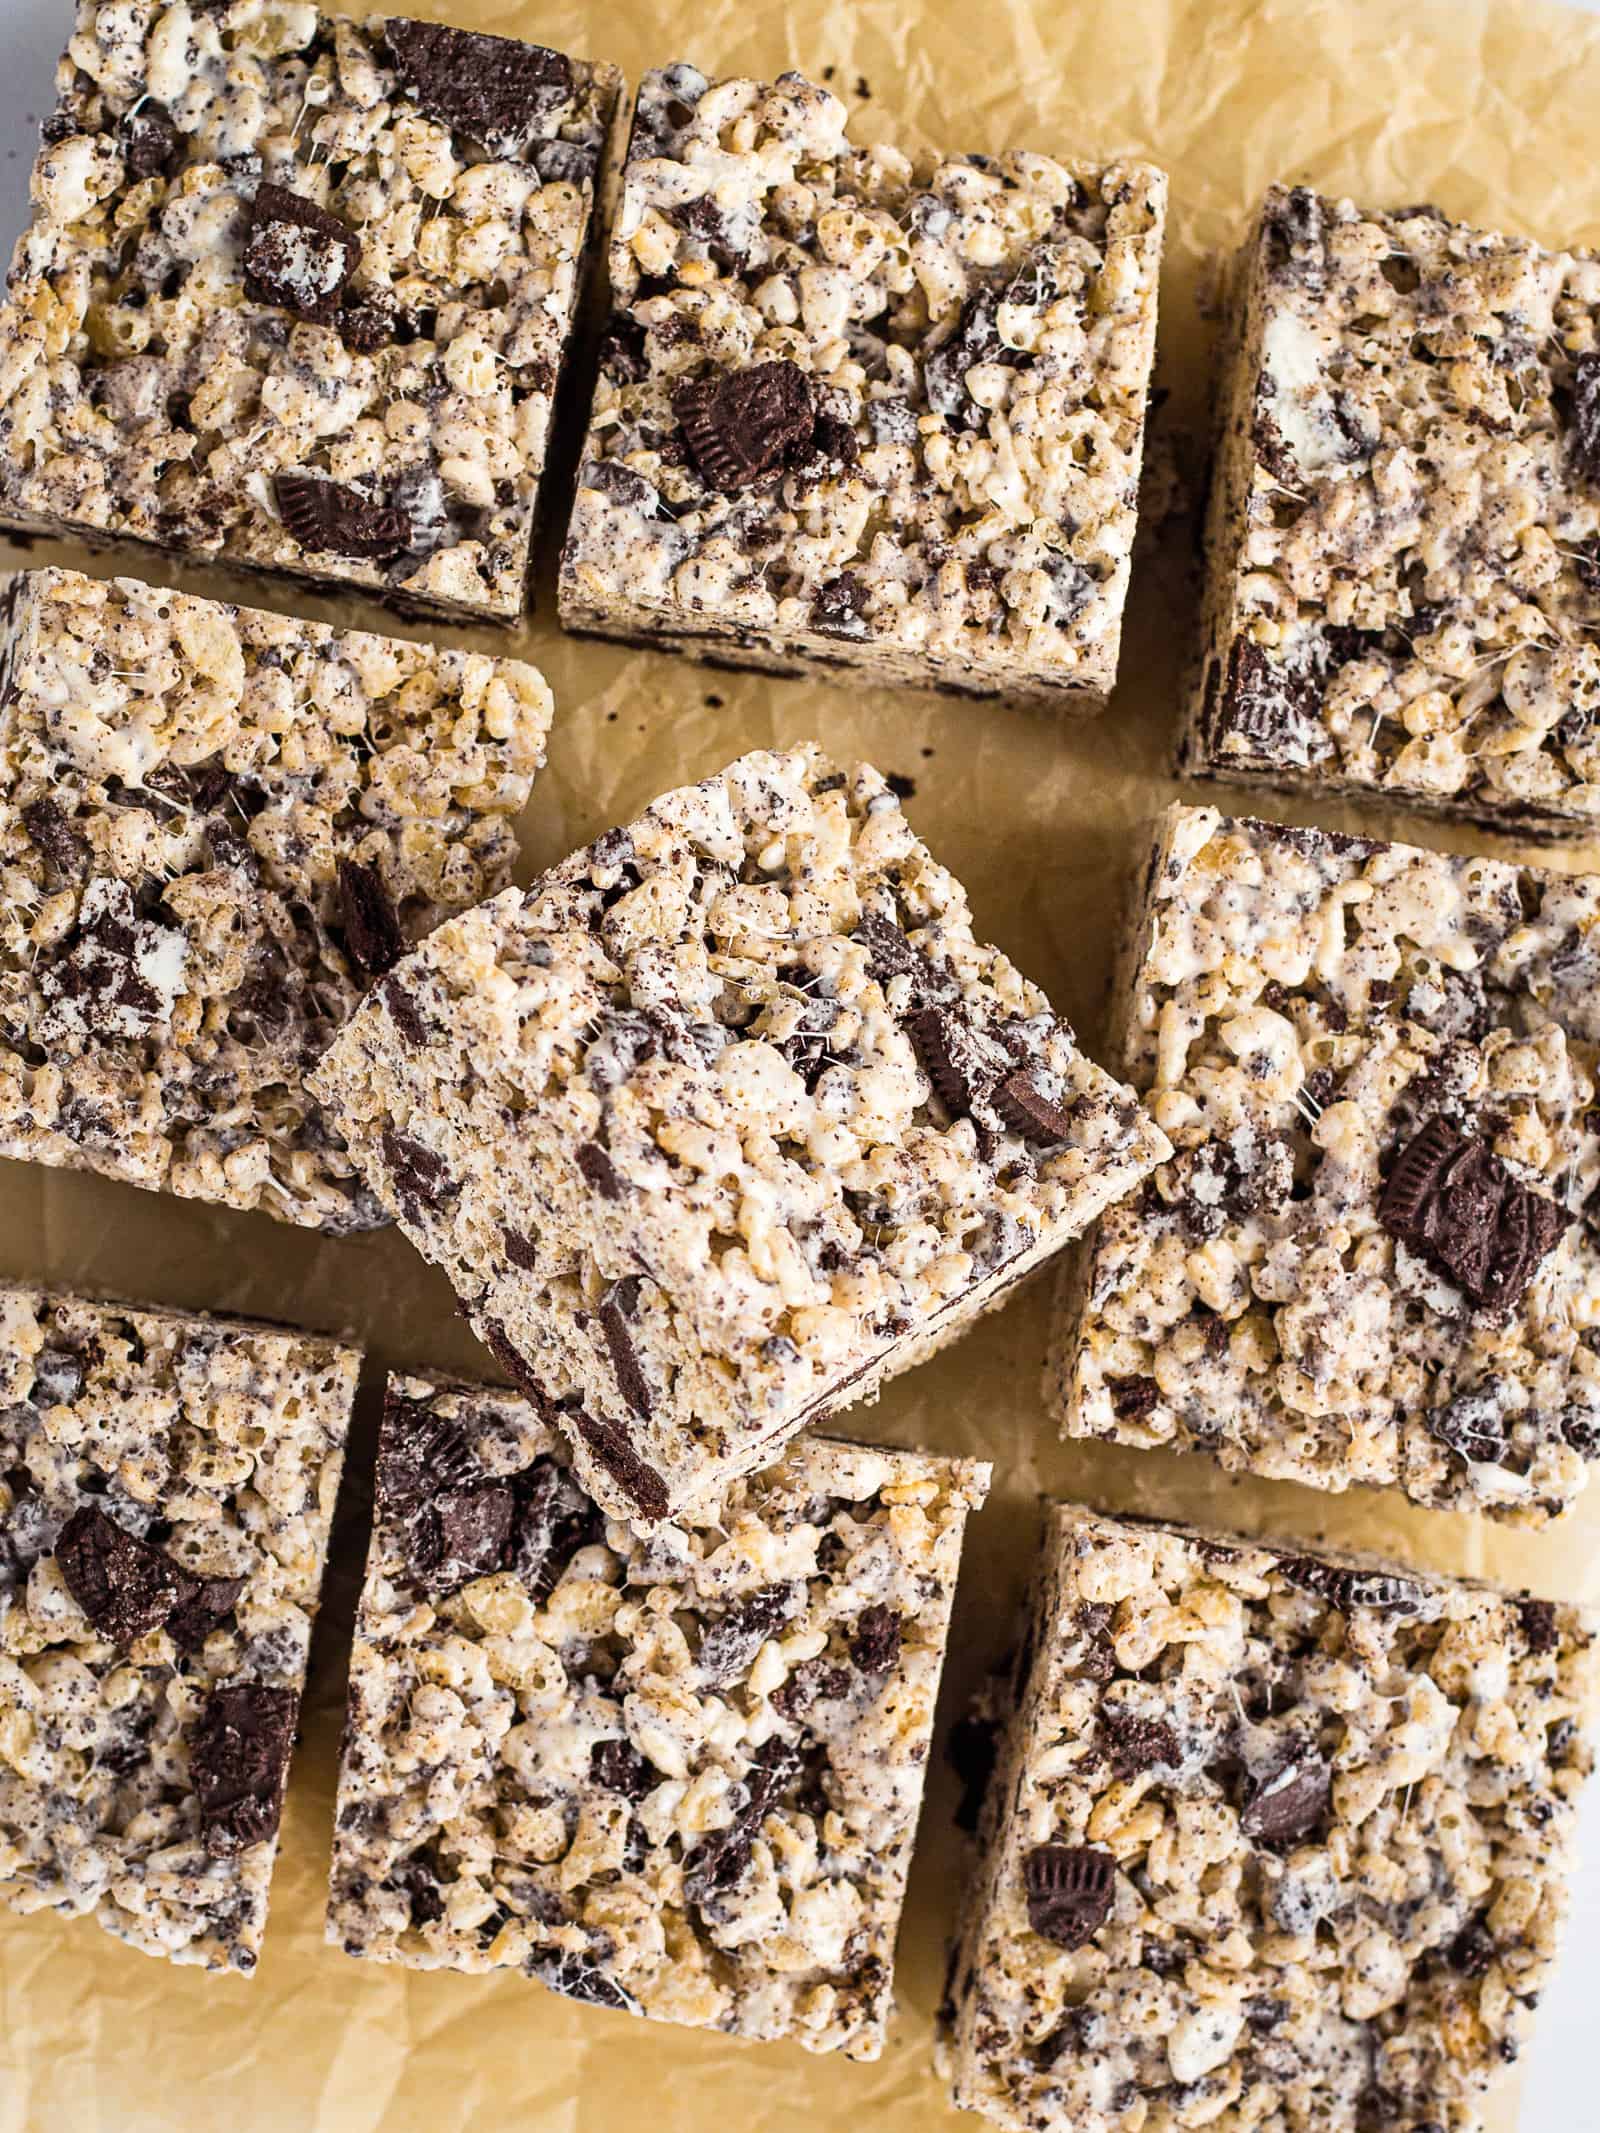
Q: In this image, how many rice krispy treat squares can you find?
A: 9